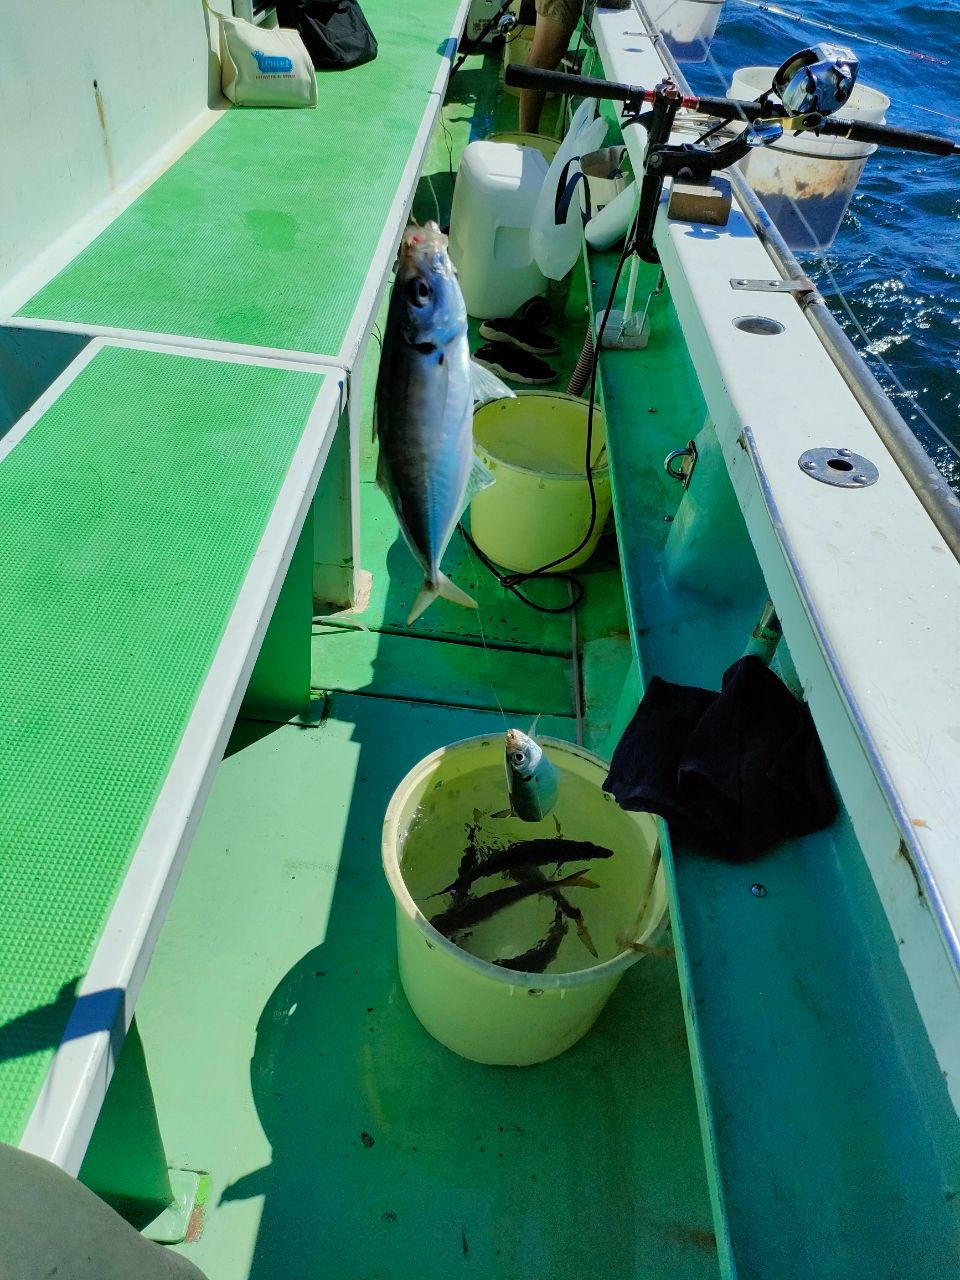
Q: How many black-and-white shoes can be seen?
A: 2